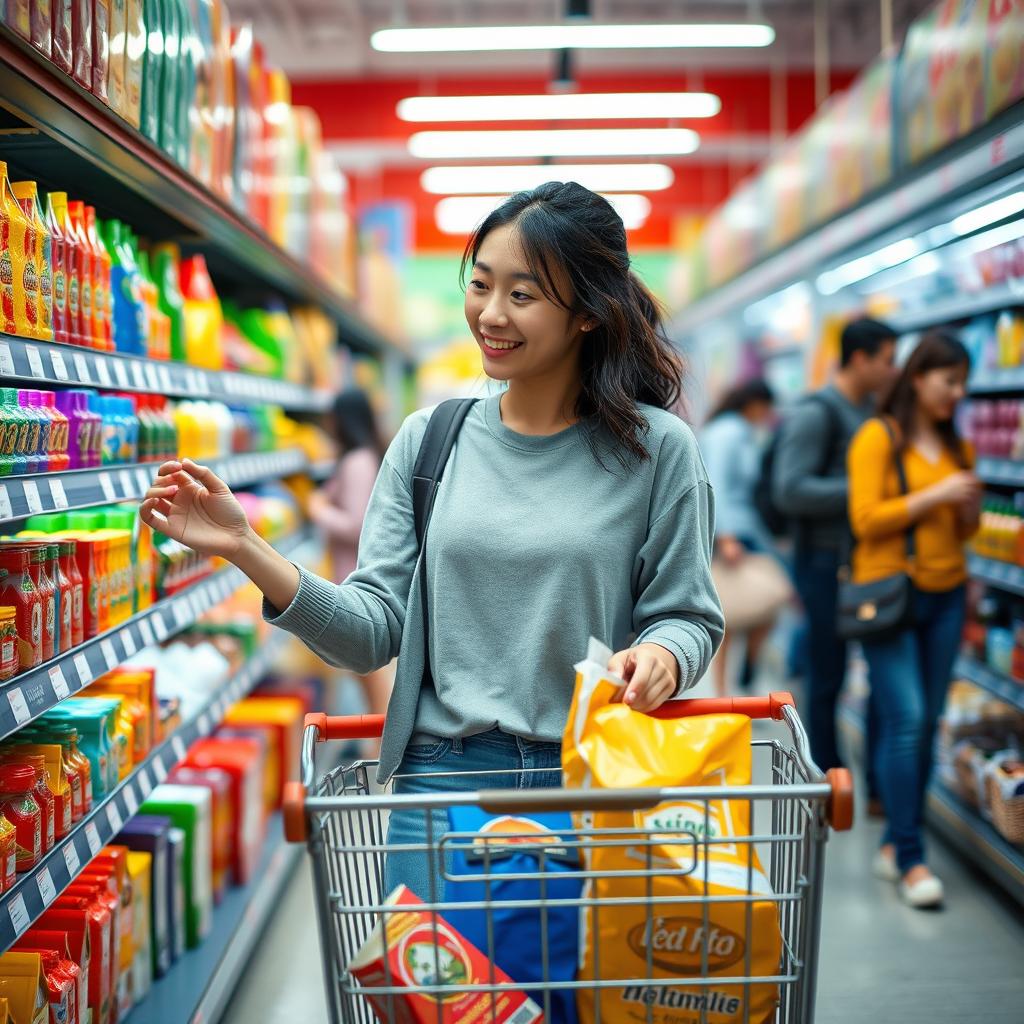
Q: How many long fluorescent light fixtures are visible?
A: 5